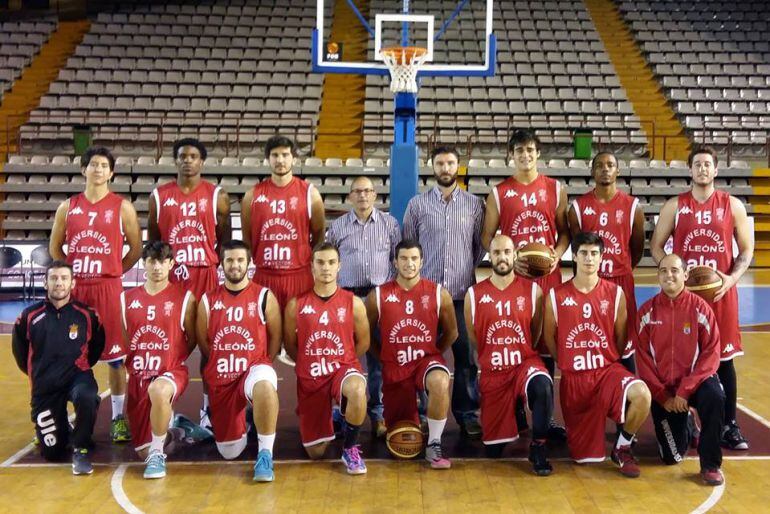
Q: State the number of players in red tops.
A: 12